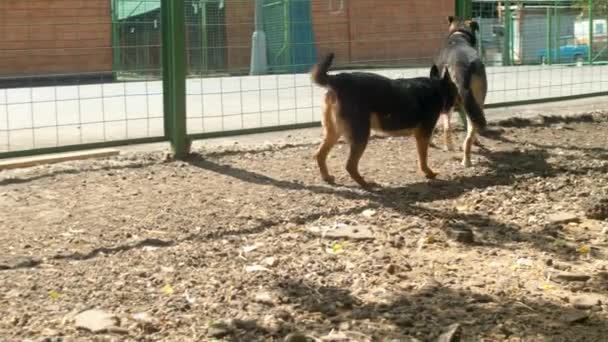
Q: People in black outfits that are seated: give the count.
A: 0